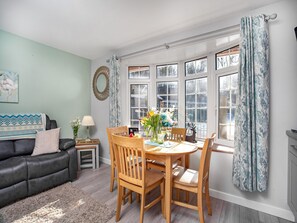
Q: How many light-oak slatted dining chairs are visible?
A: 4